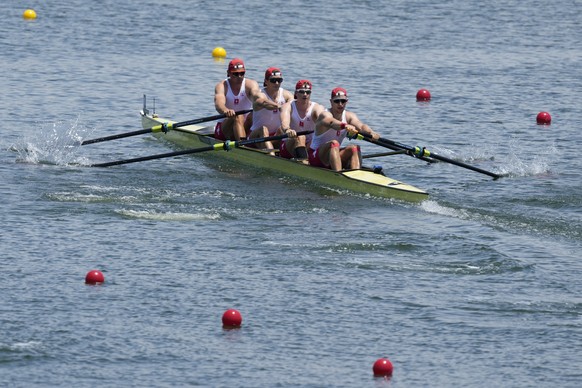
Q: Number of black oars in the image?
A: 4